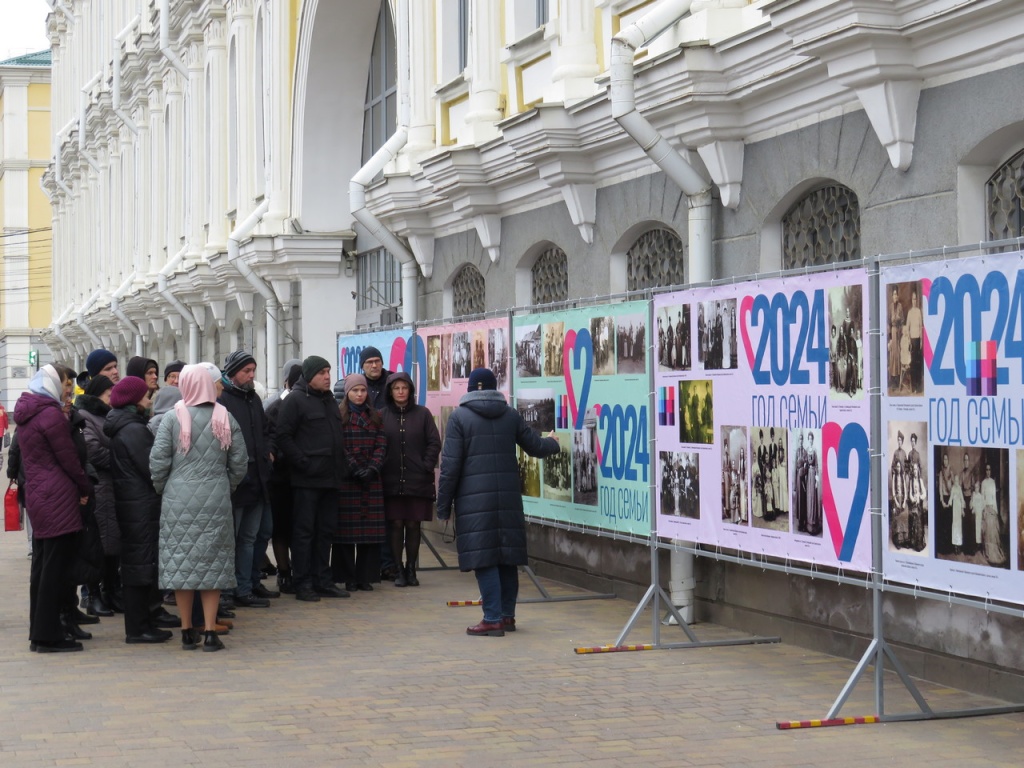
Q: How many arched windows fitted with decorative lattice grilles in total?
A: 5